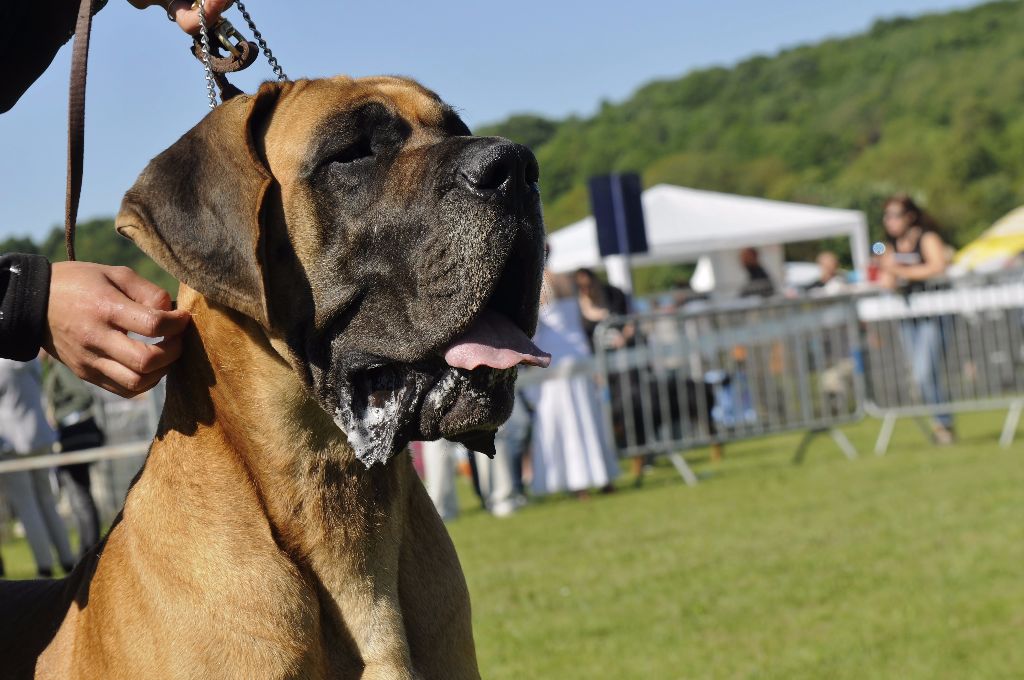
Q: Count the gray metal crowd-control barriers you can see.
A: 2